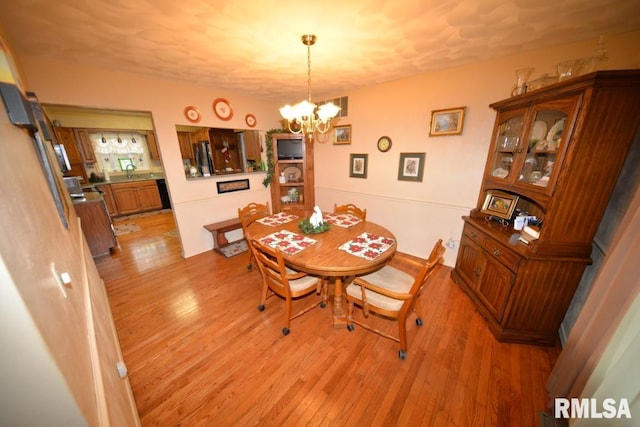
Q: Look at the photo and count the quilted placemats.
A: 4